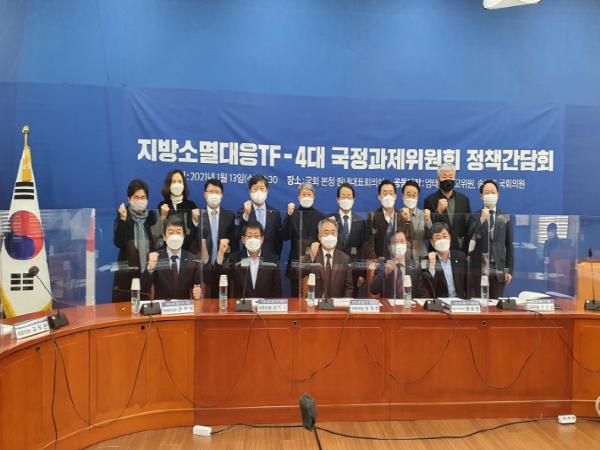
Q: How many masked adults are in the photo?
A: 15